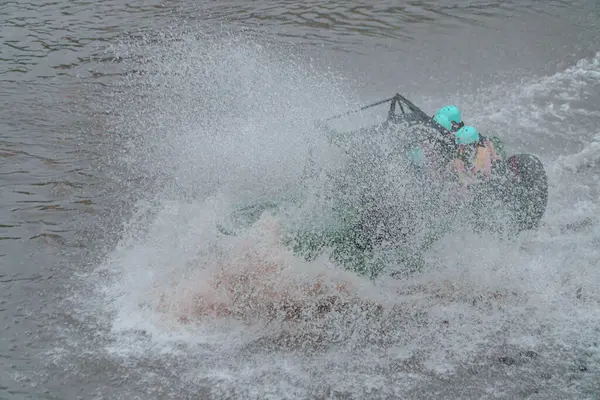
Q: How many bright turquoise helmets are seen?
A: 3